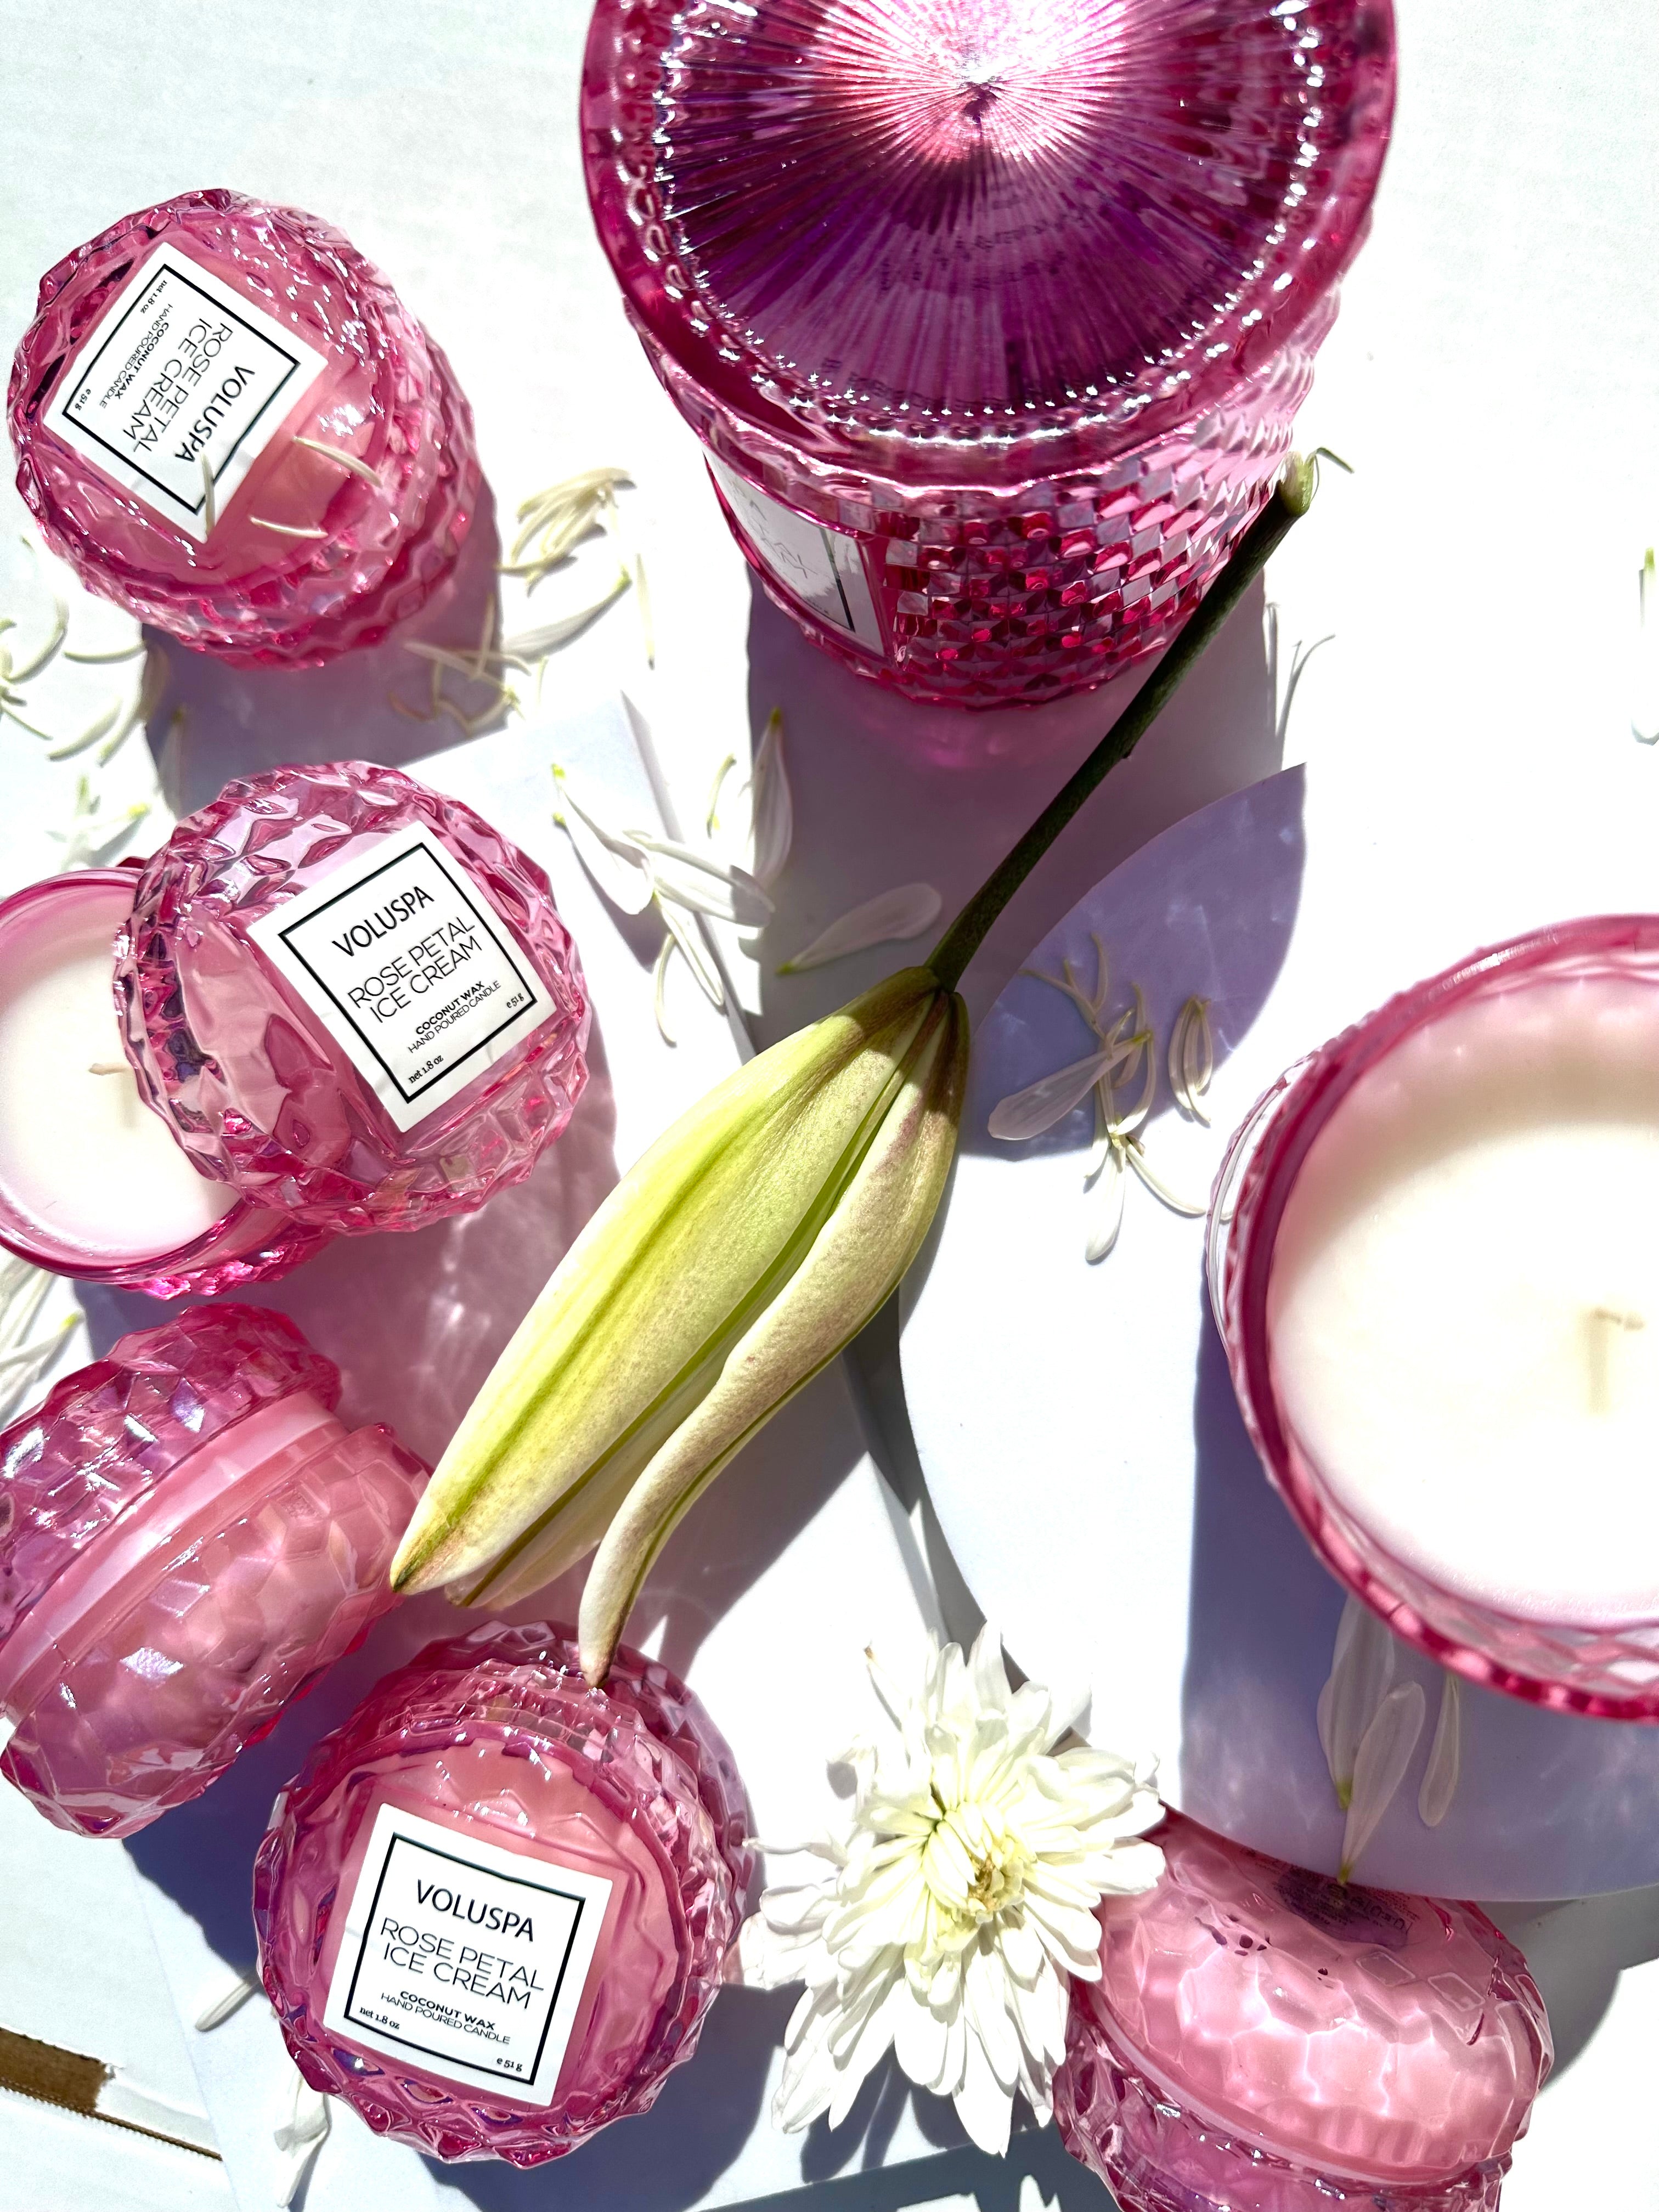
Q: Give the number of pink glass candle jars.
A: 7